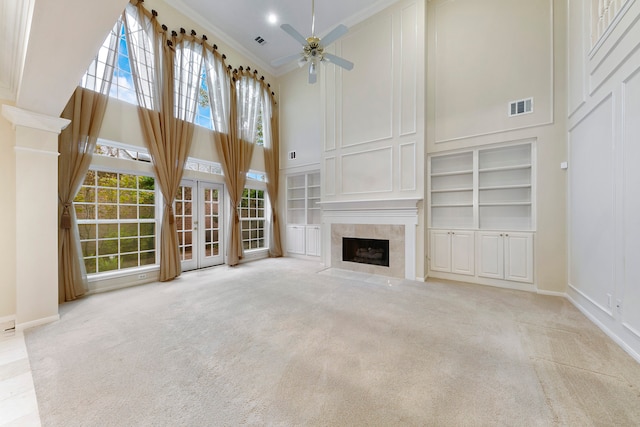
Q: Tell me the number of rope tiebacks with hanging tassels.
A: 4